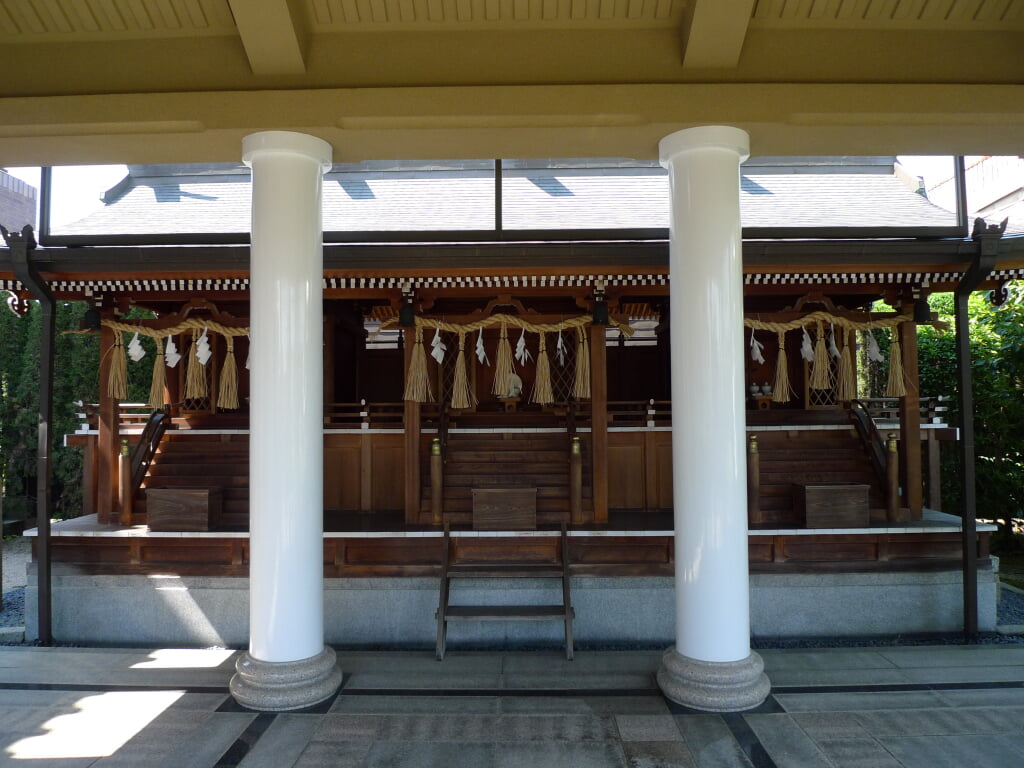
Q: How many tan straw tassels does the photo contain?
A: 13